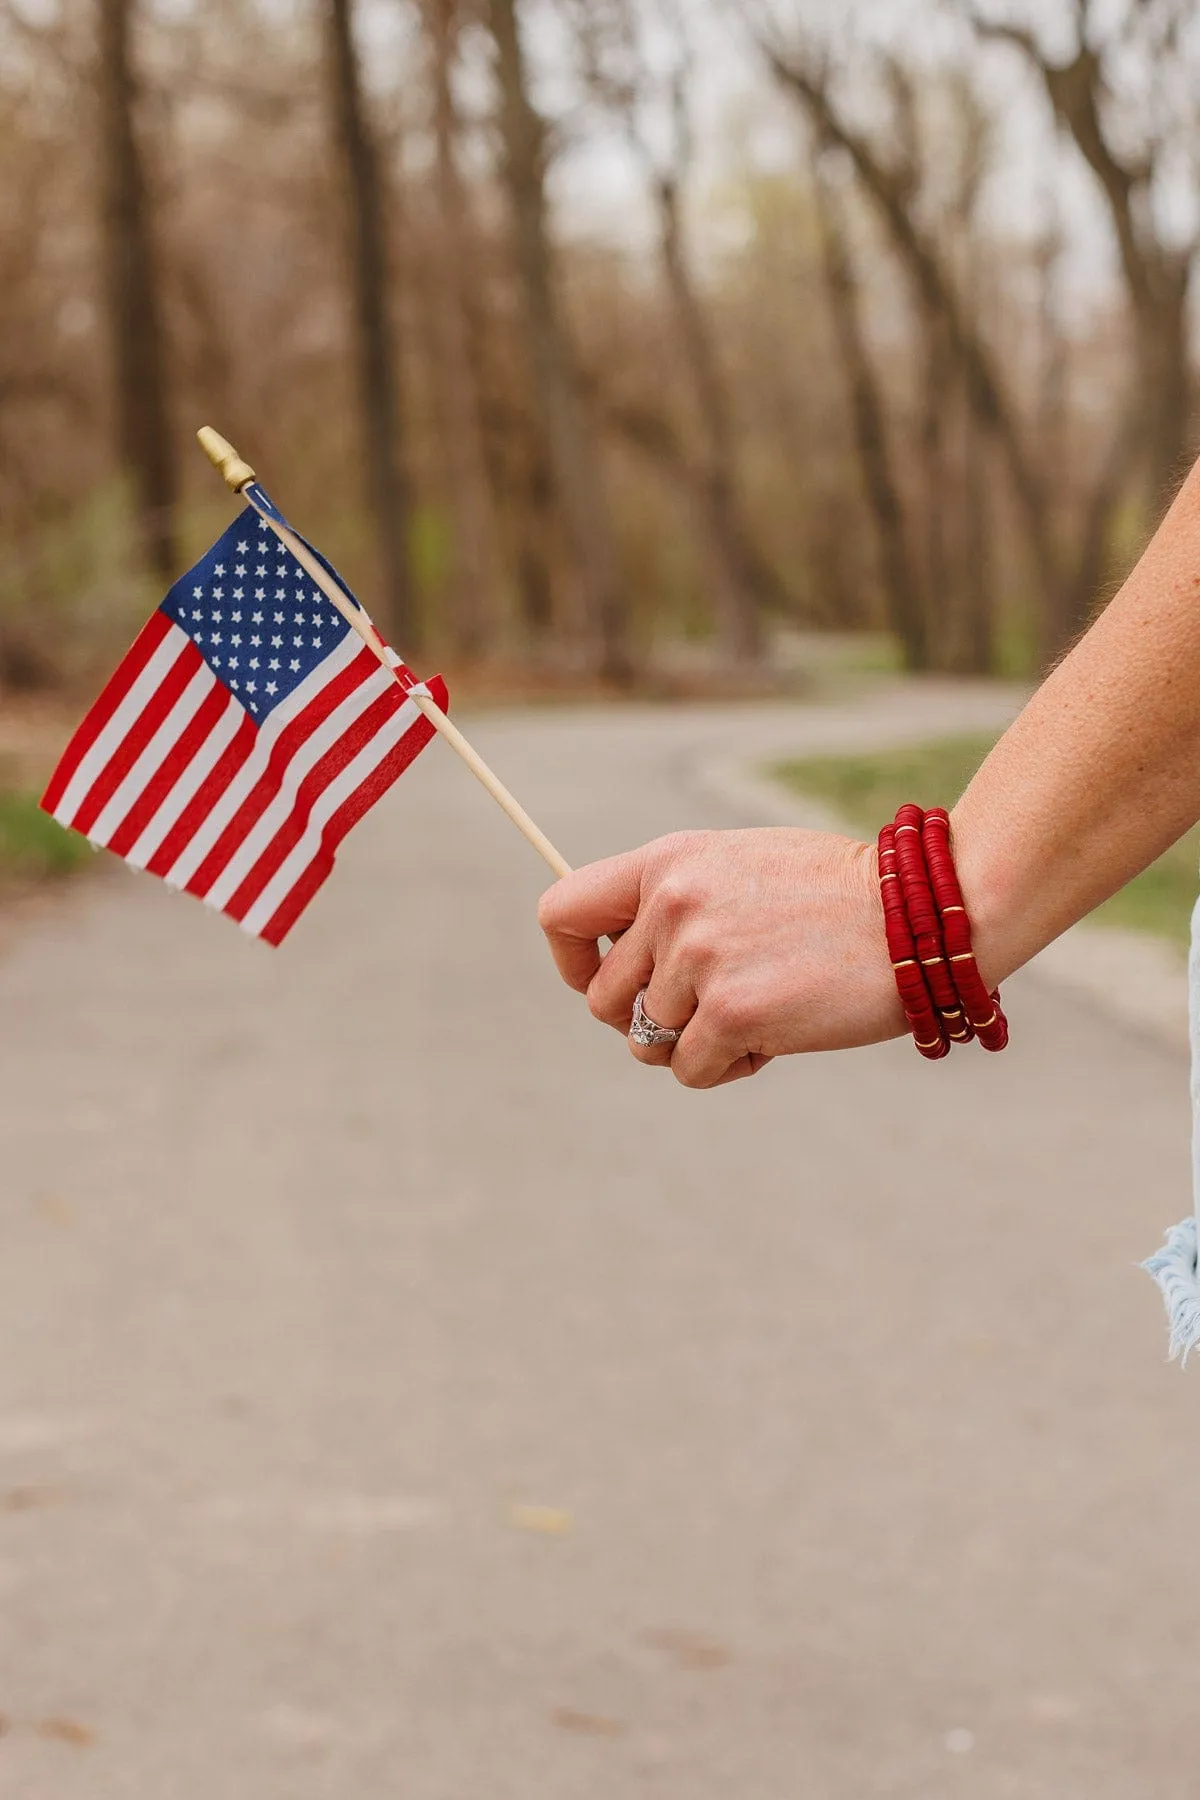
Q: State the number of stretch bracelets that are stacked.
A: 3